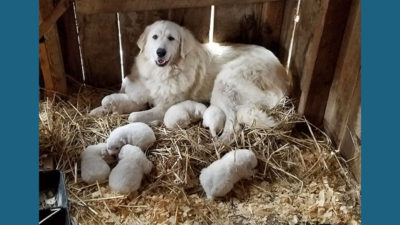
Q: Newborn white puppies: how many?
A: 7